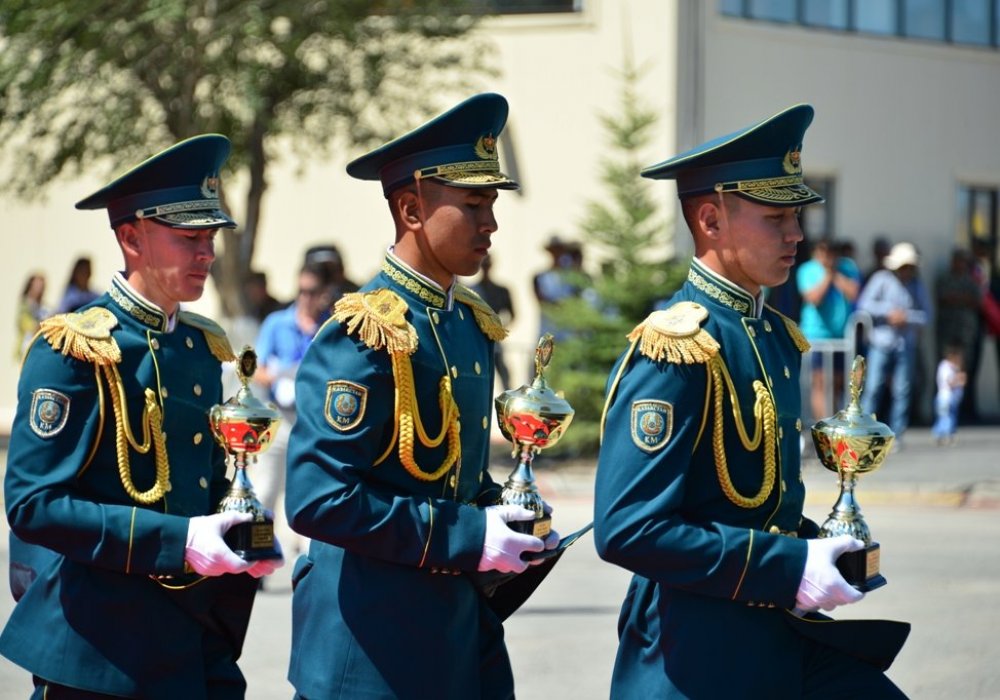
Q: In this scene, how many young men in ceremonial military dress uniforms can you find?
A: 3